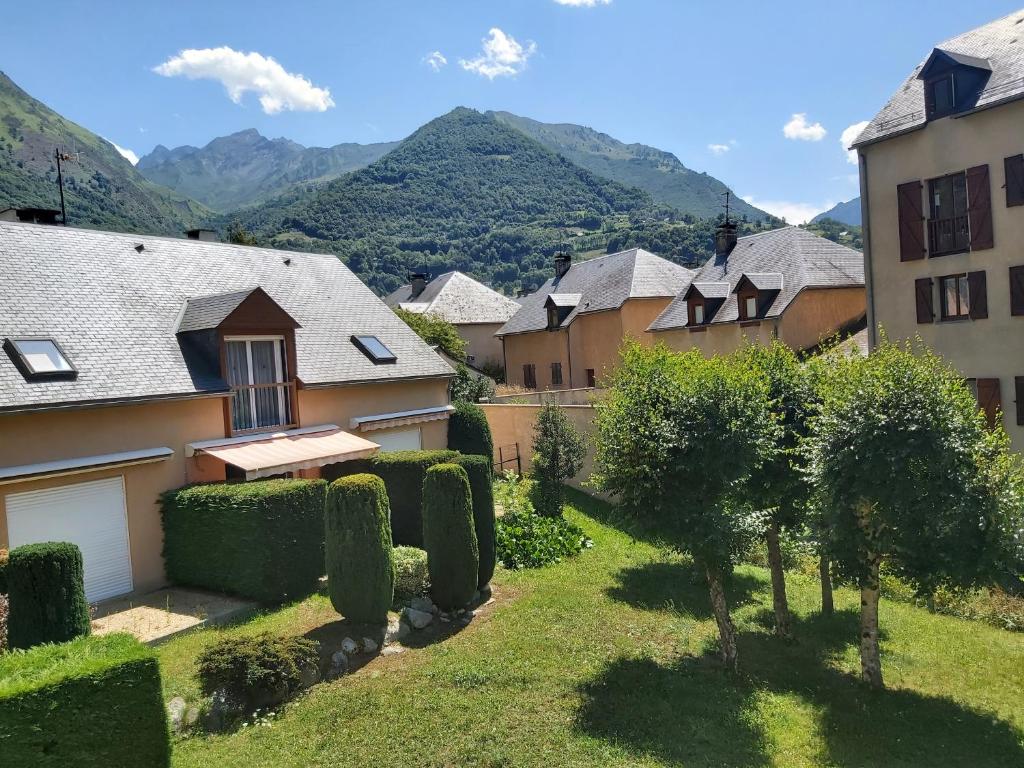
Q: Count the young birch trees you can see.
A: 4